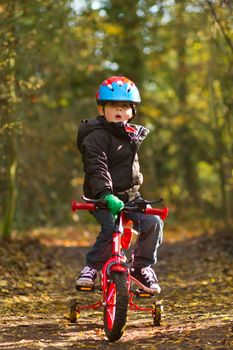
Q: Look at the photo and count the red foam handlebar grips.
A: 2